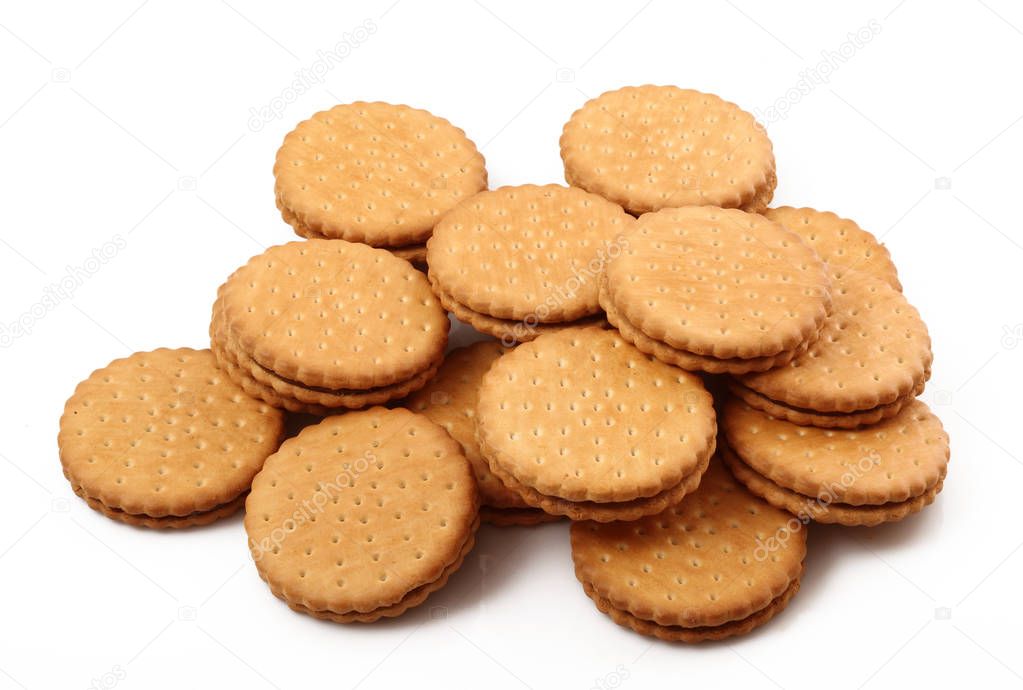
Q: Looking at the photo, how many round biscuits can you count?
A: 13